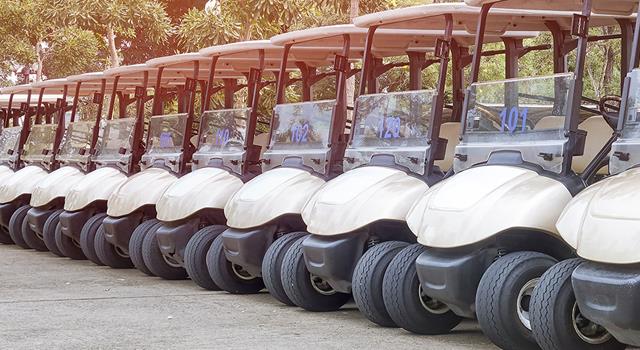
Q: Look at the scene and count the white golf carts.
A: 10